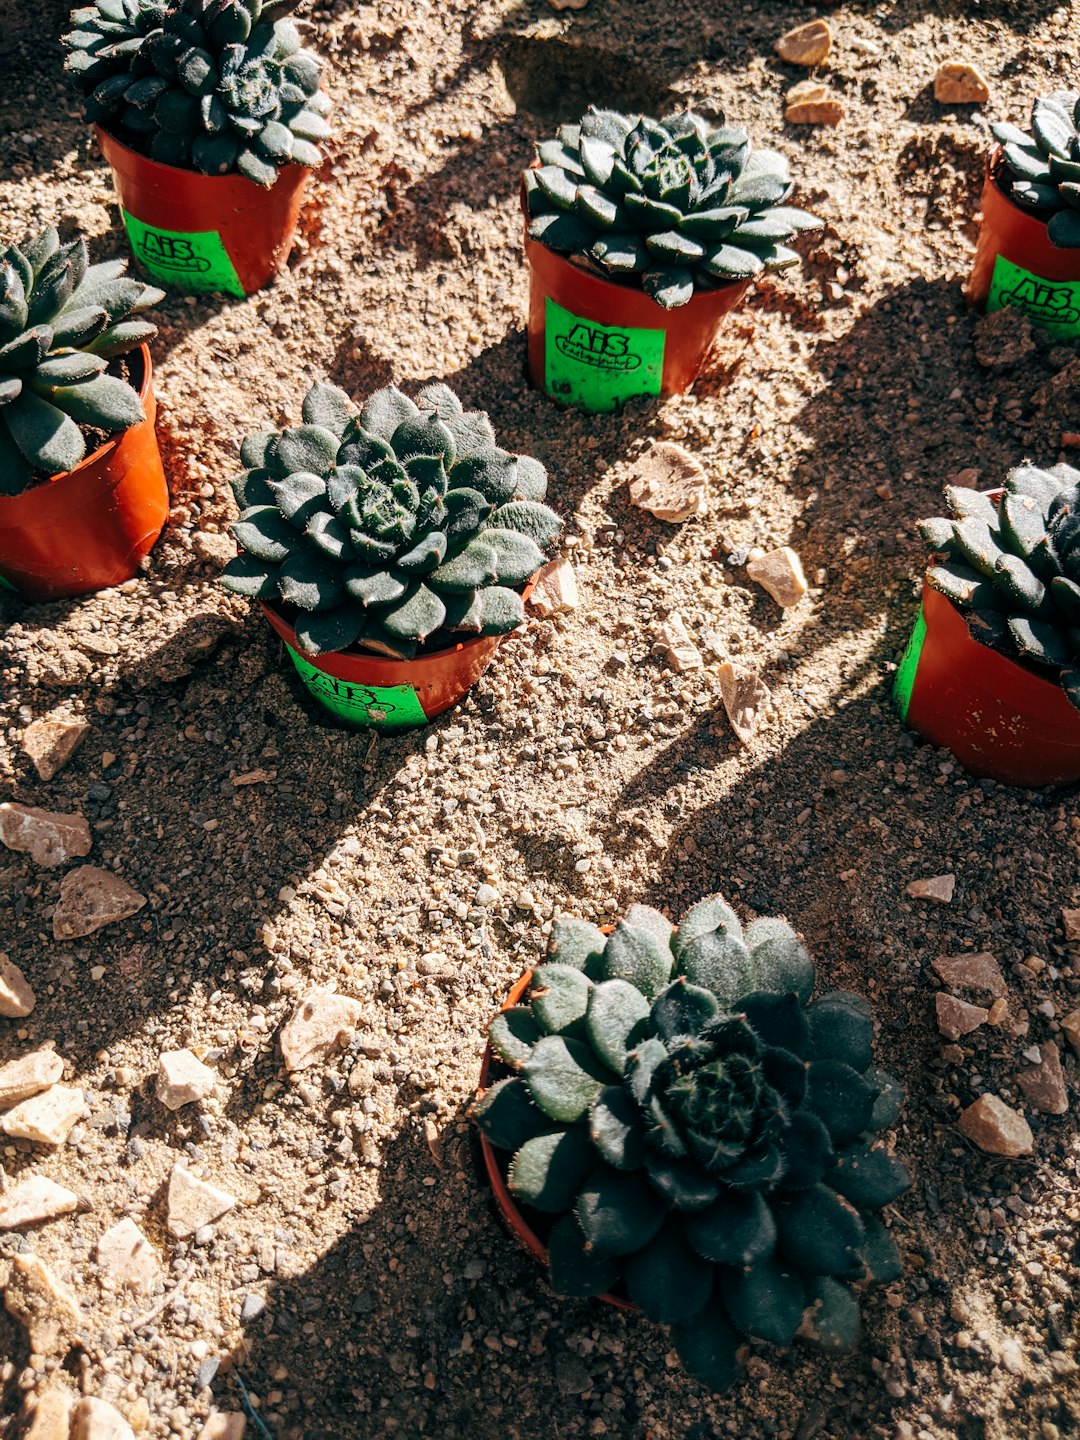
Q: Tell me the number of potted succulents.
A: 7